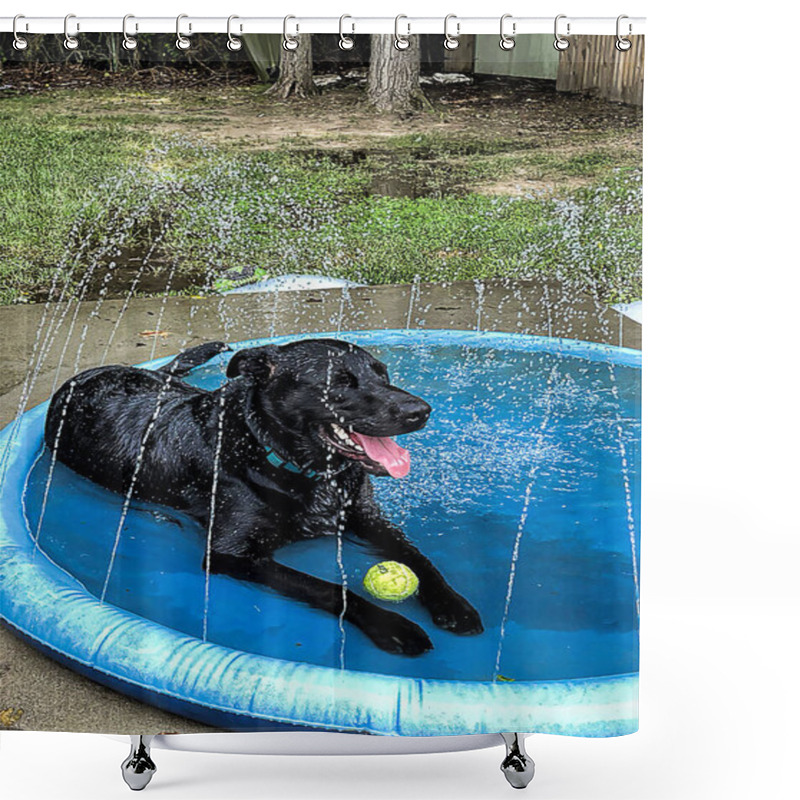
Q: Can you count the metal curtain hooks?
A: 12